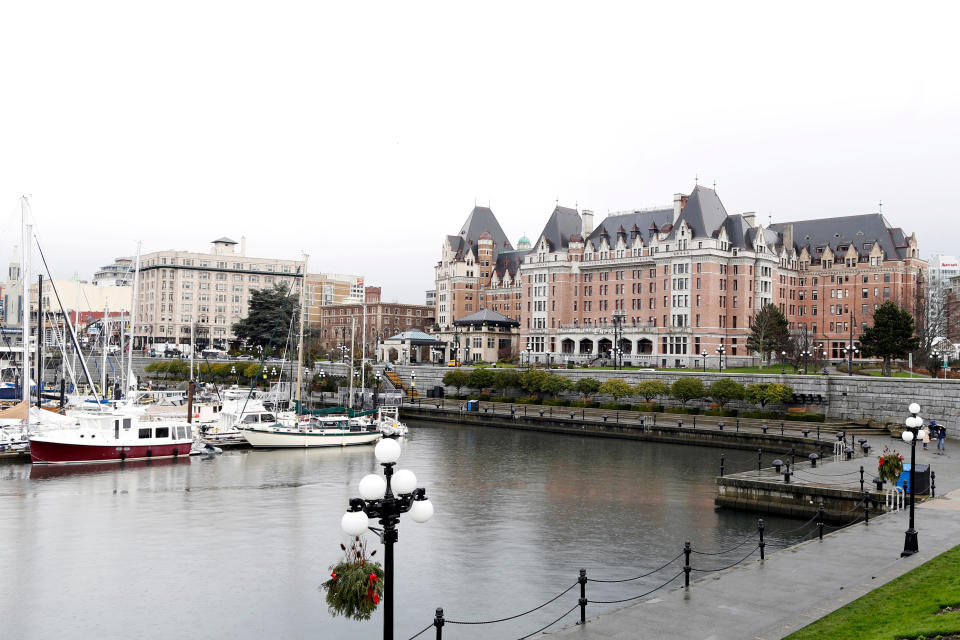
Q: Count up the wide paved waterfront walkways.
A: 1